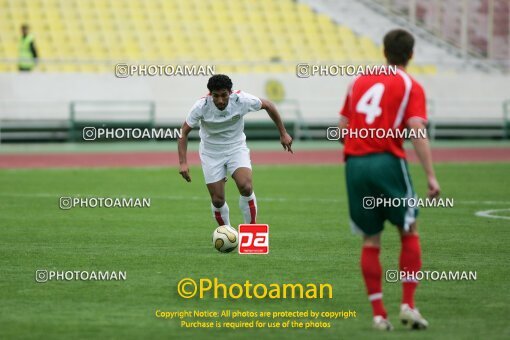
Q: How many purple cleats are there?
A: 0